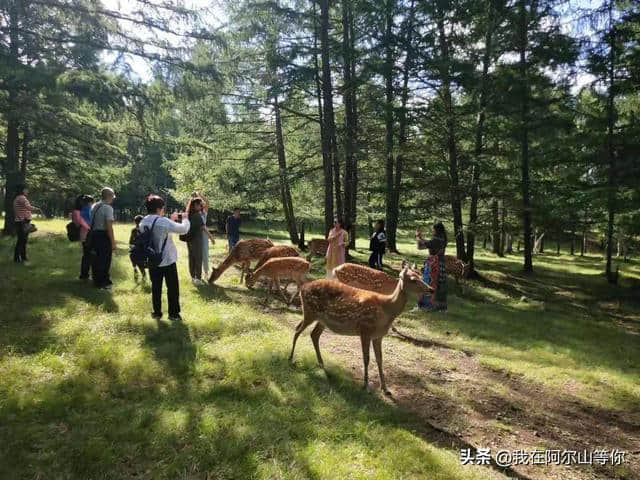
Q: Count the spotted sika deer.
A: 7